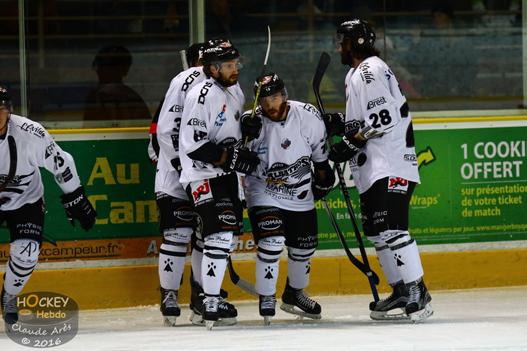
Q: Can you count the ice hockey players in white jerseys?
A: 5